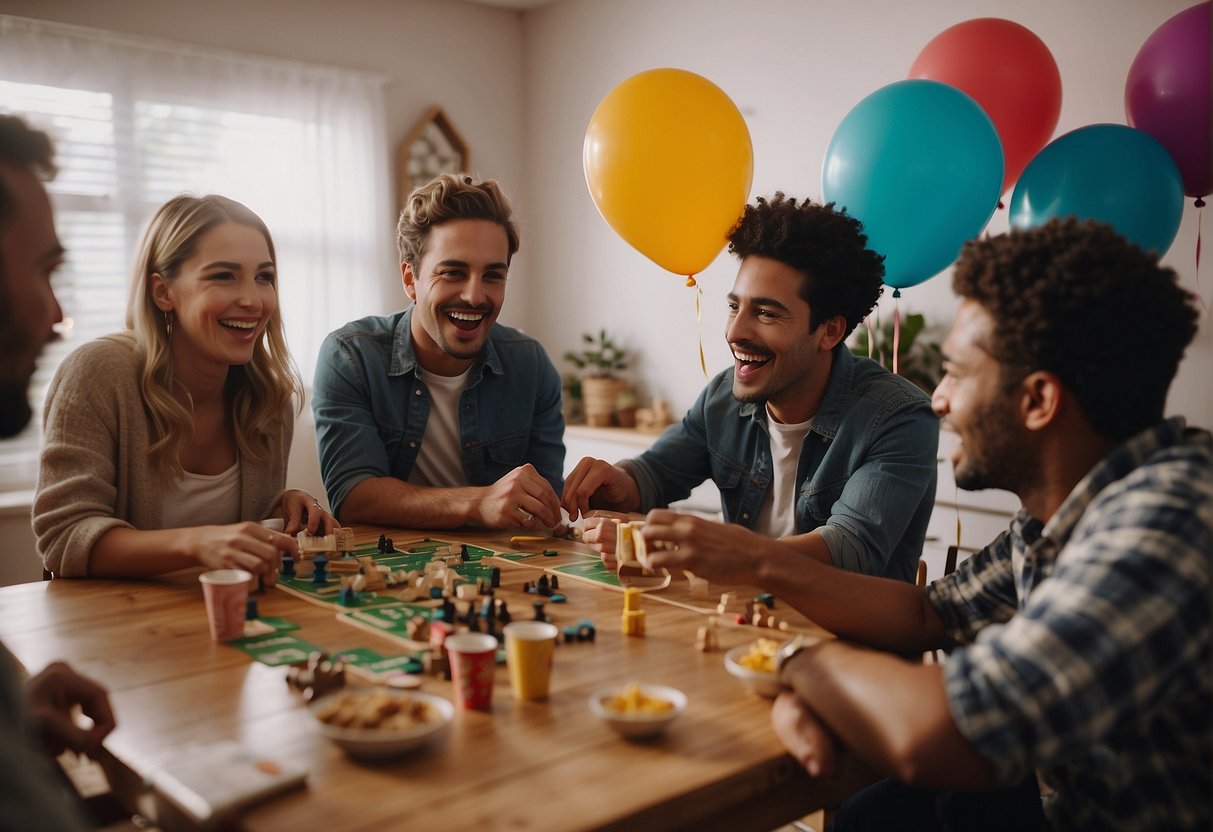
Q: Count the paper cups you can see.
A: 3